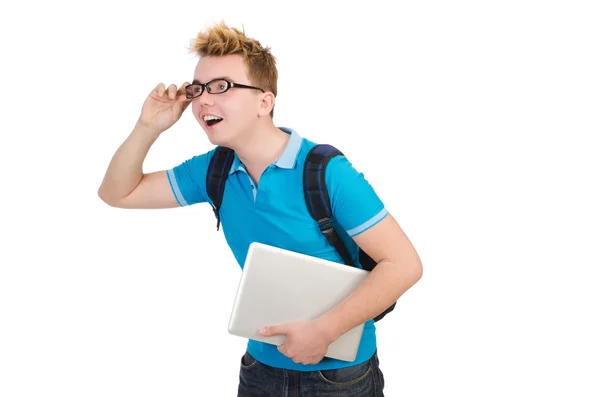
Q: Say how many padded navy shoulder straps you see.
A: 2